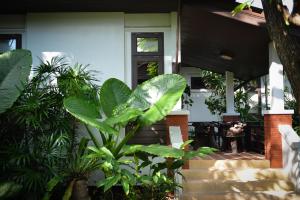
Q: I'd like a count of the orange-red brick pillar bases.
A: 3